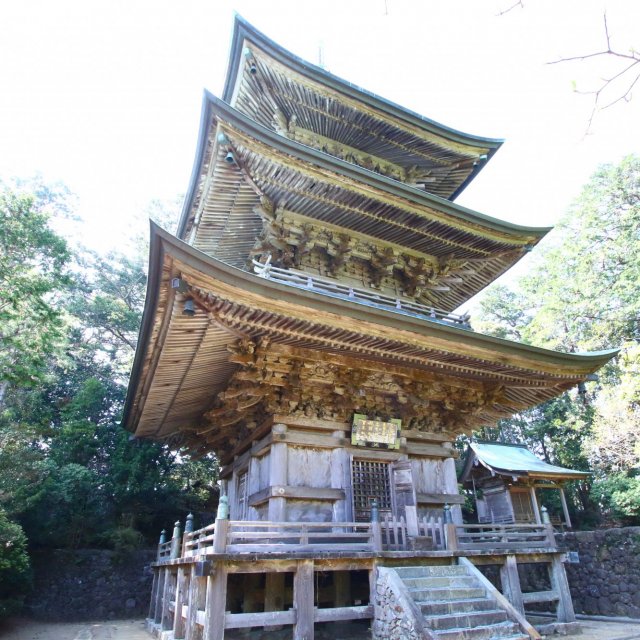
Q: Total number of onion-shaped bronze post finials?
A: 7